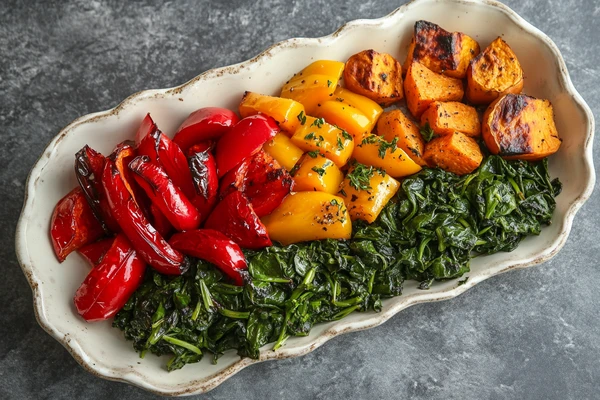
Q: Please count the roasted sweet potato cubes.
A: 8